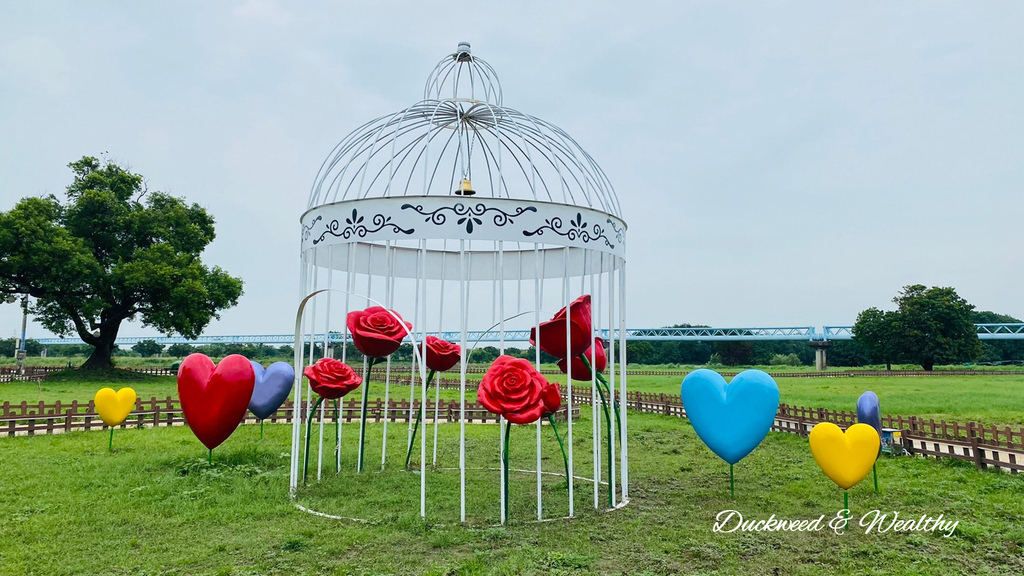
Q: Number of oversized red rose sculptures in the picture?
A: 7